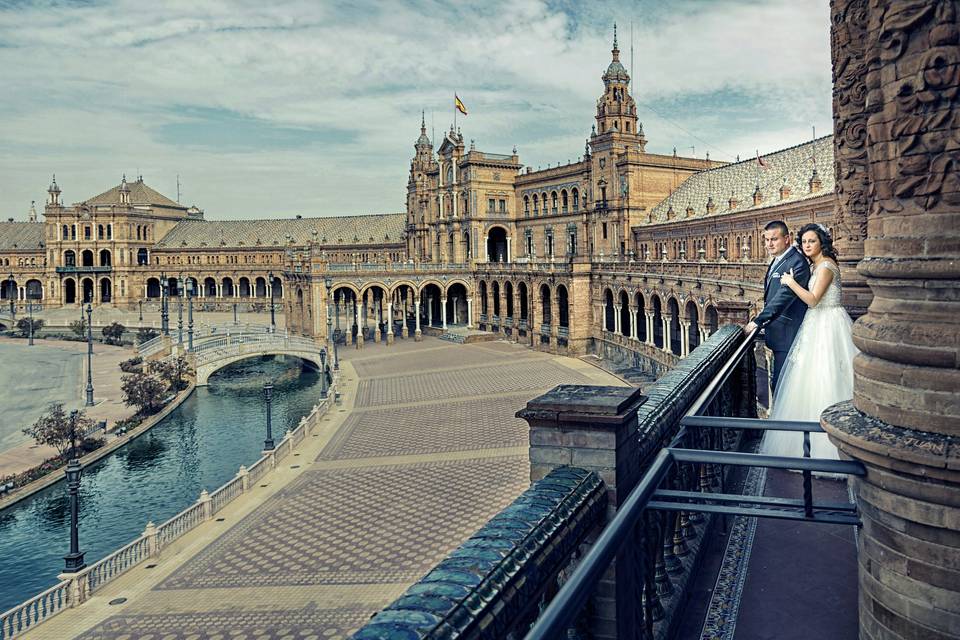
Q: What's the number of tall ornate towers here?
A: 2